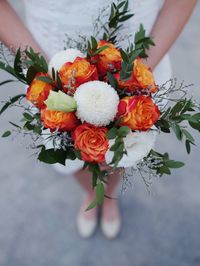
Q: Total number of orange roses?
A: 7